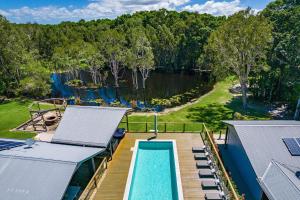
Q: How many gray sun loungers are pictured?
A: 6